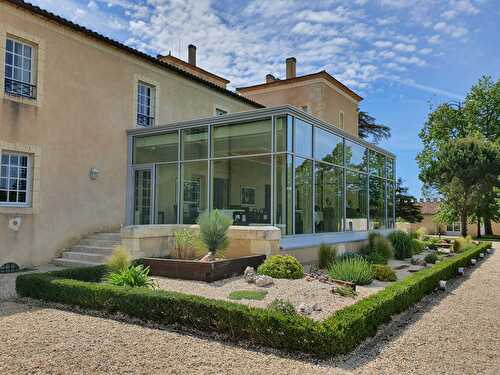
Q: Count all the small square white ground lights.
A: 5